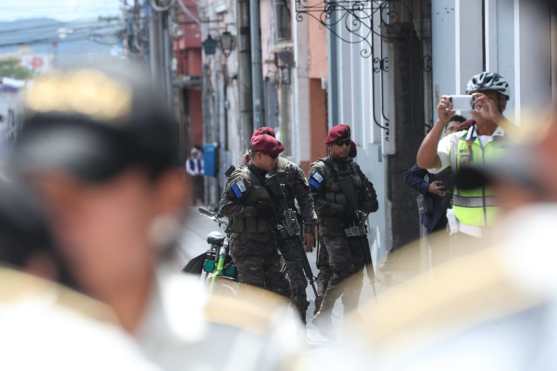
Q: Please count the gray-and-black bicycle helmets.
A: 1